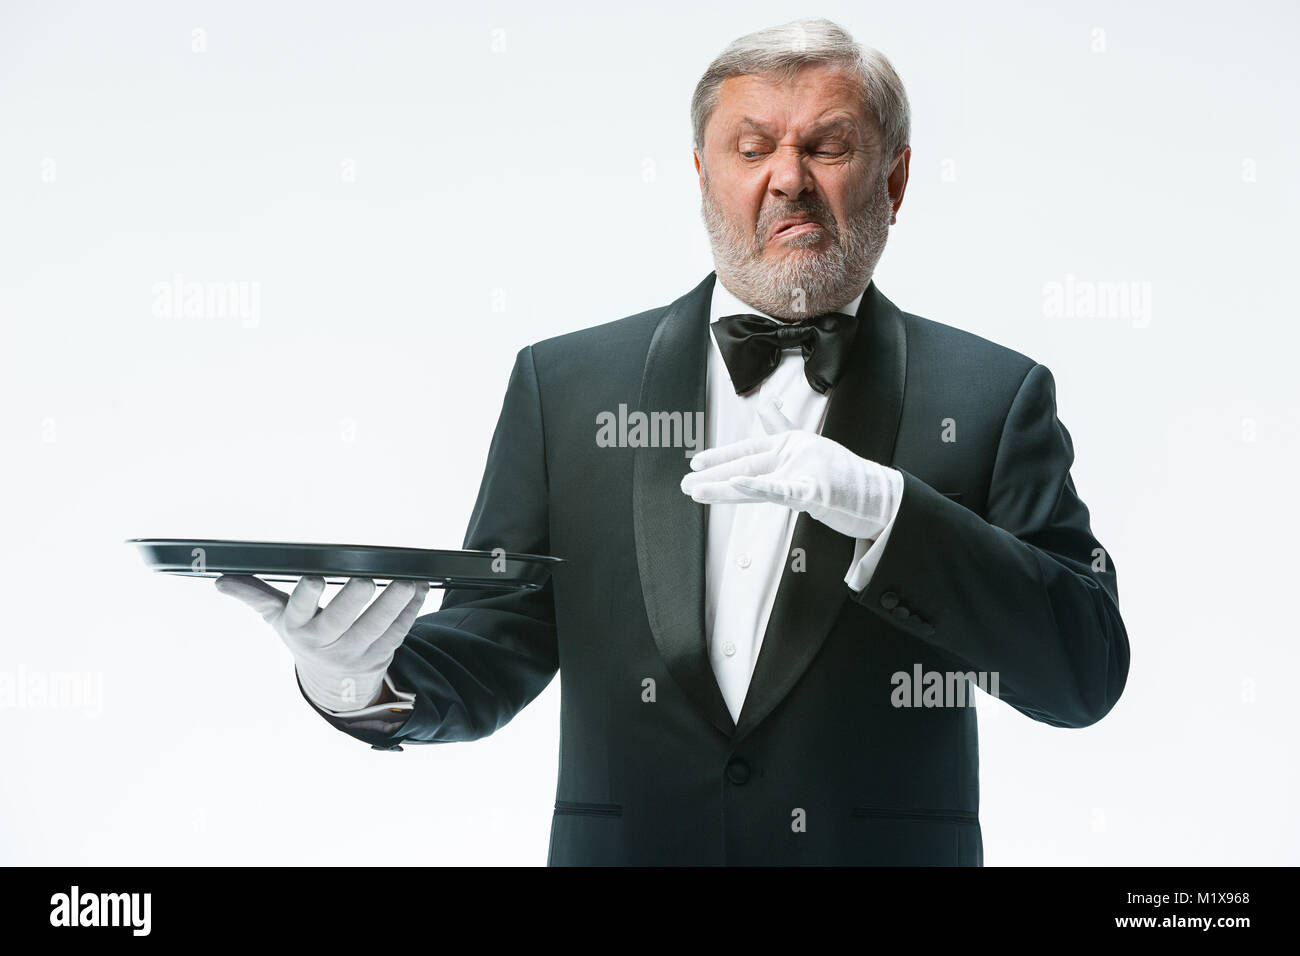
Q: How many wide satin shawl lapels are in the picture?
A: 2